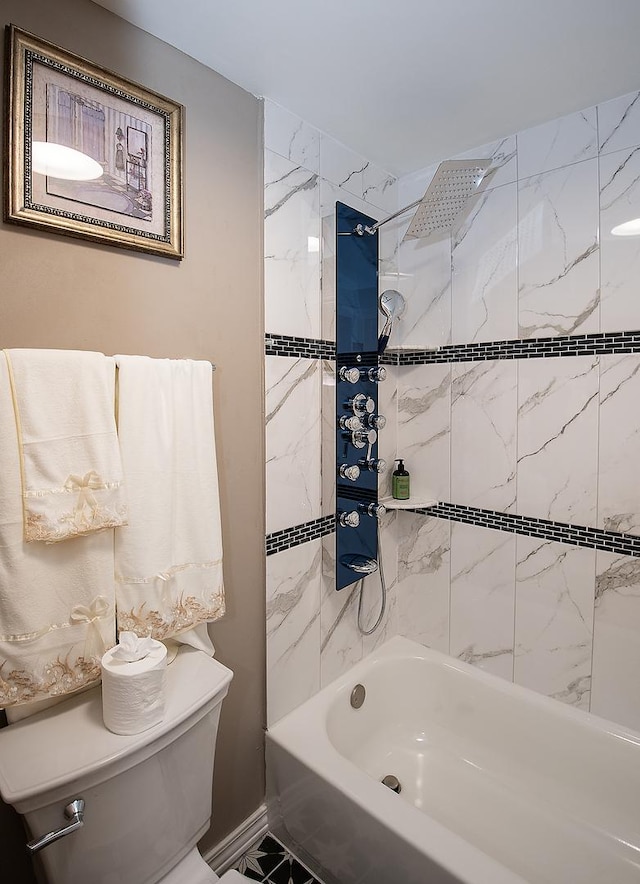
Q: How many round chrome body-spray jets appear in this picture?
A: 8